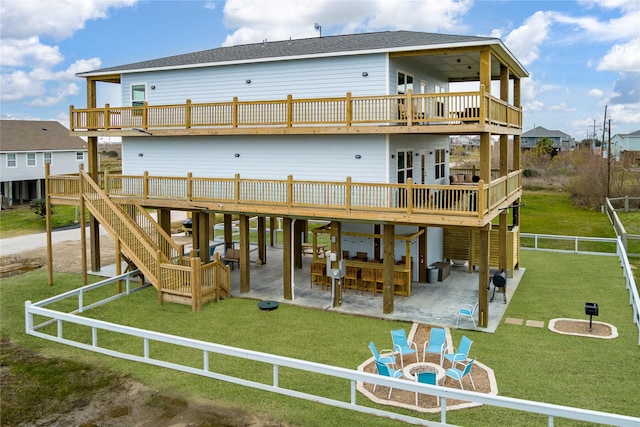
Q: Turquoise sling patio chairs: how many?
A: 8